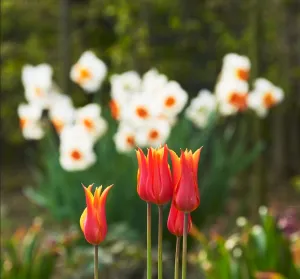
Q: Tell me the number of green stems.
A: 5